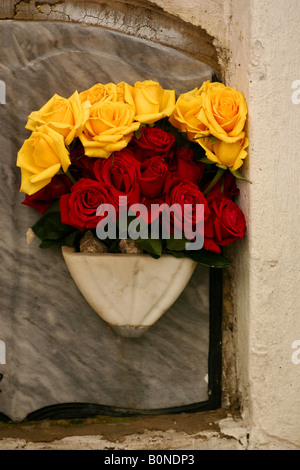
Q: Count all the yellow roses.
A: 8